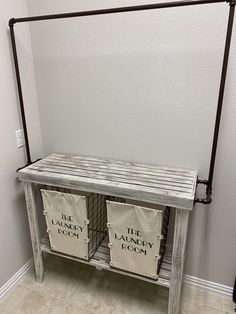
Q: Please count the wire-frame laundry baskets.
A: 2